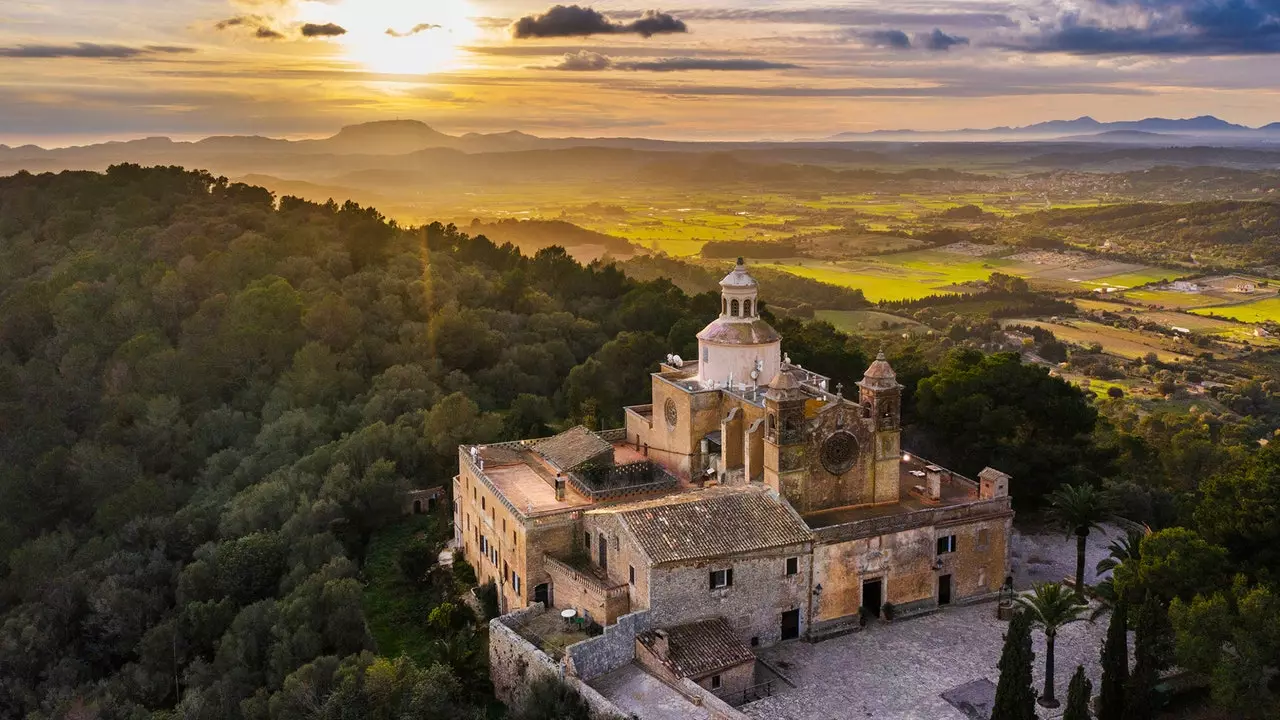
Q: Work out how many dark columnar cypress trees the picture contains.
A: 4